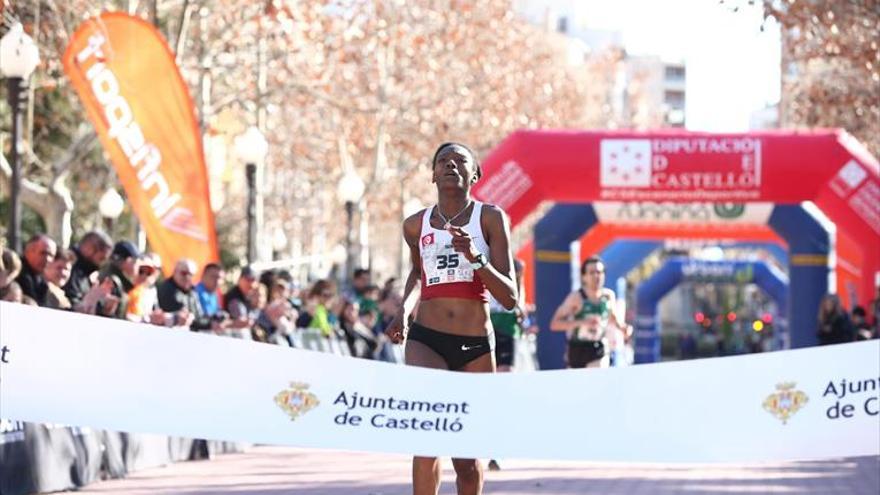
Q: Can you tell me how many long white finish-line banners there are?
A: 1